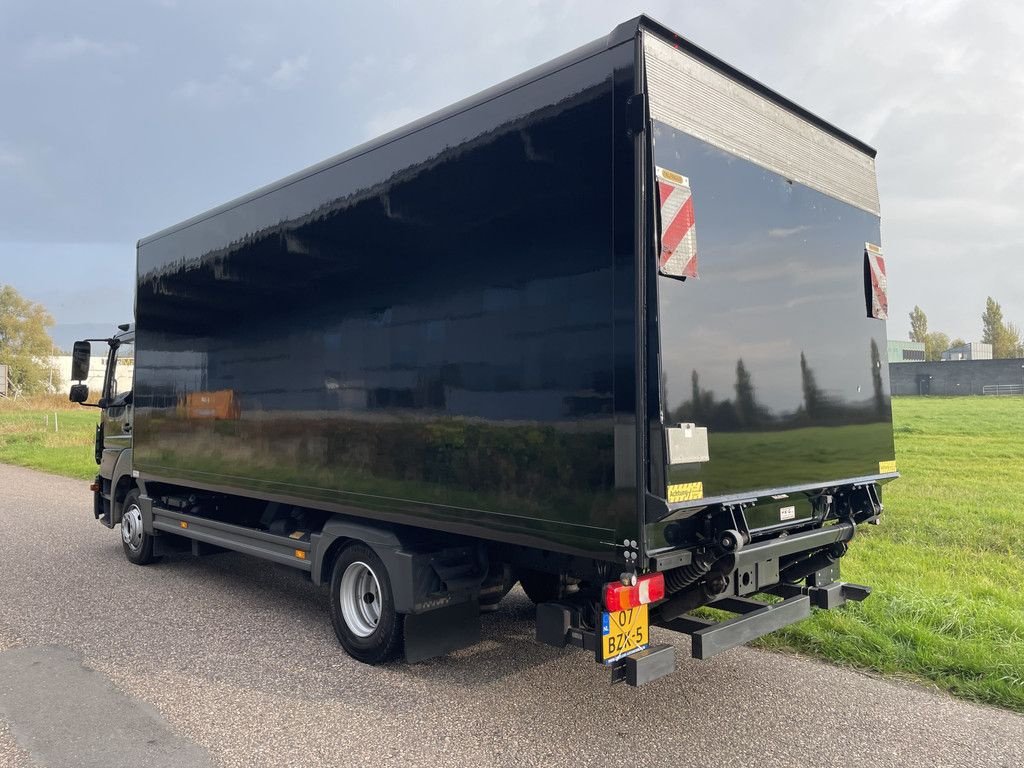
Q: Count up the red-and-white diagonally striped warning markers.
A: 2